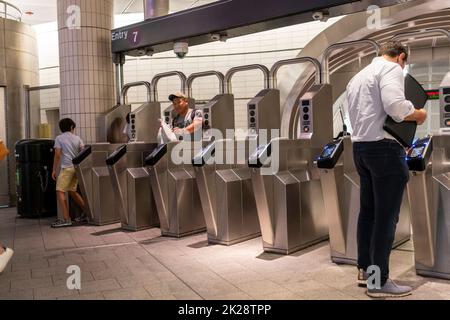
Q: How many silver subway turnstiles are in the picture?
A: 7